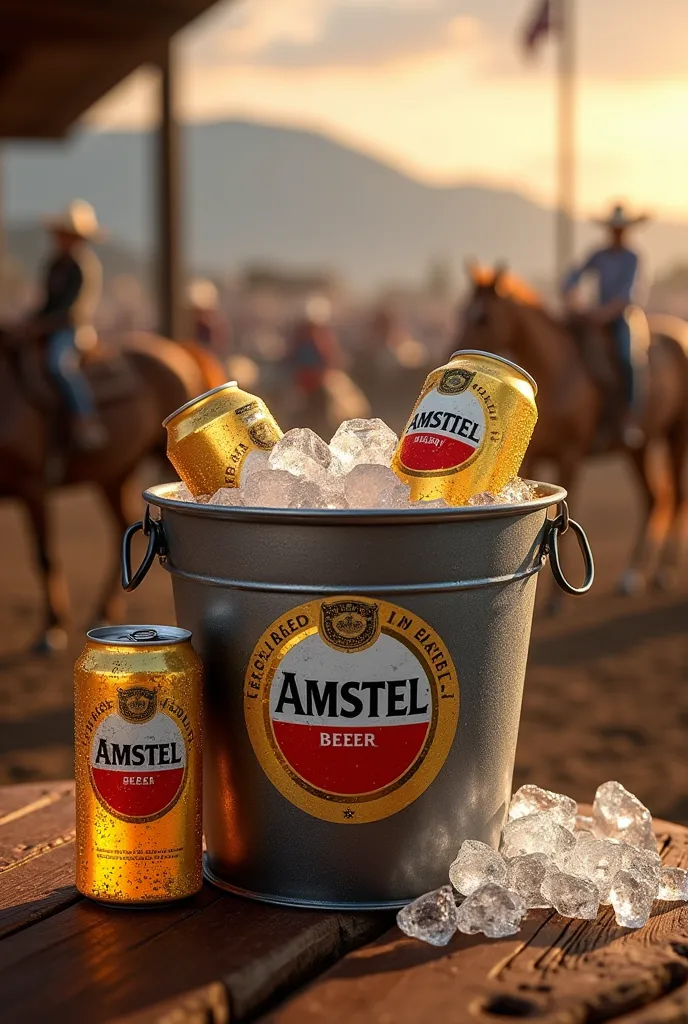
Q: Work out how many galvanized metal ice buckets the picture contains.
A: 1